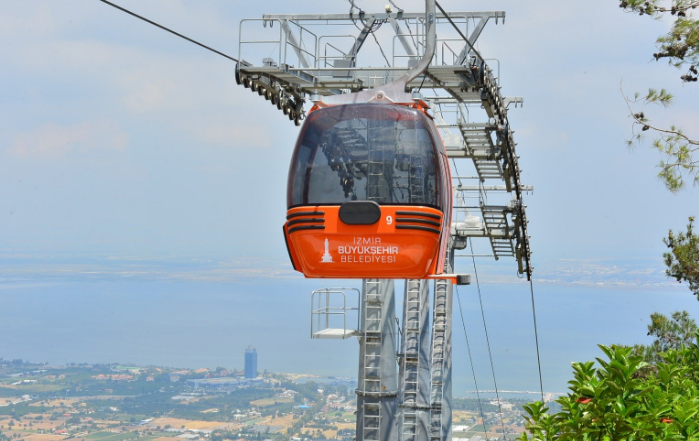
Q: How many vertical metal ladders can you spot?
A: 3